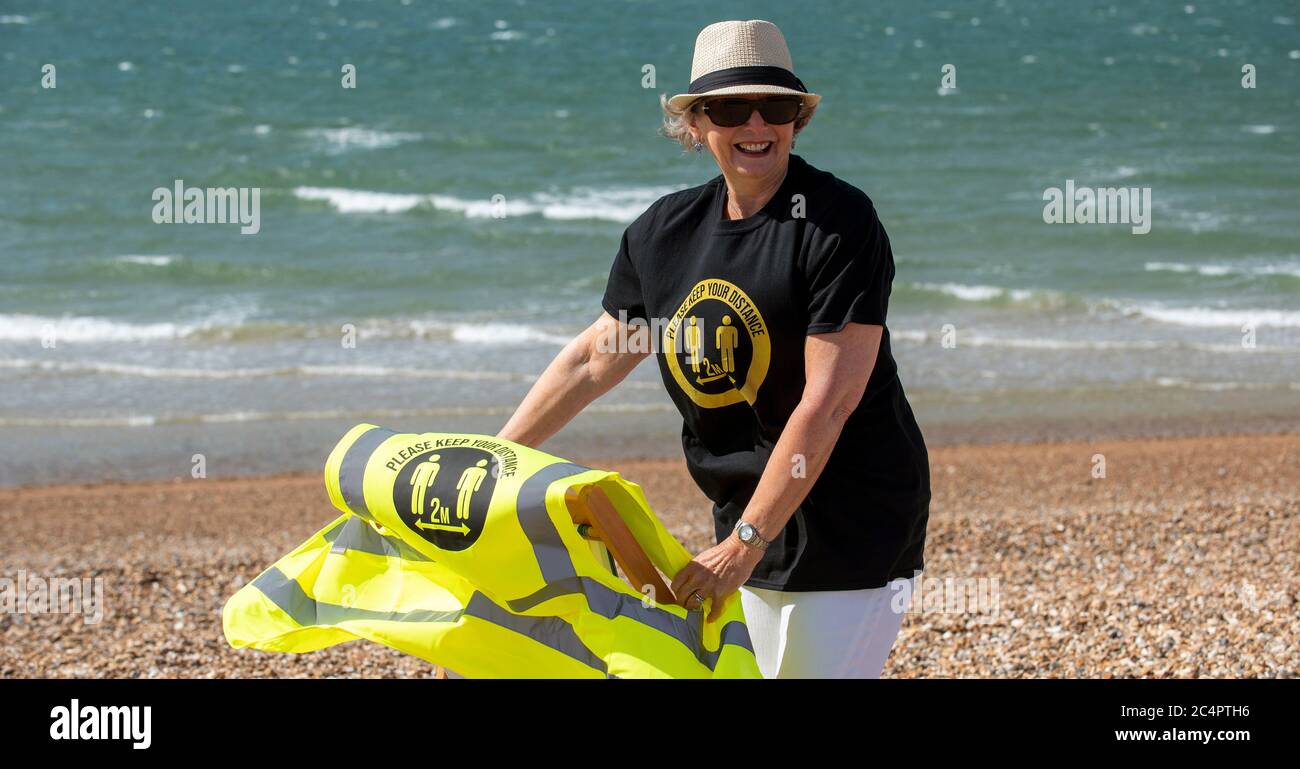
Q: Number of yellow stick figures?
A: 4